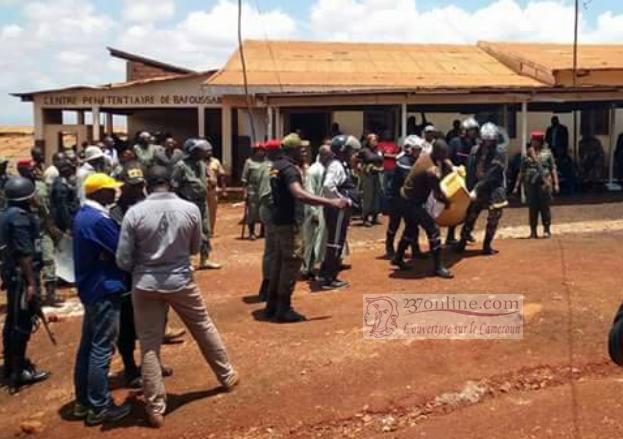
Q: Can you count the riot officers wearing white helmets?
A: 3